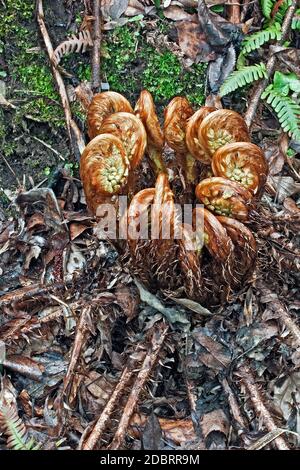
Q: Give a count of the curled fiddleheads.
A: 14